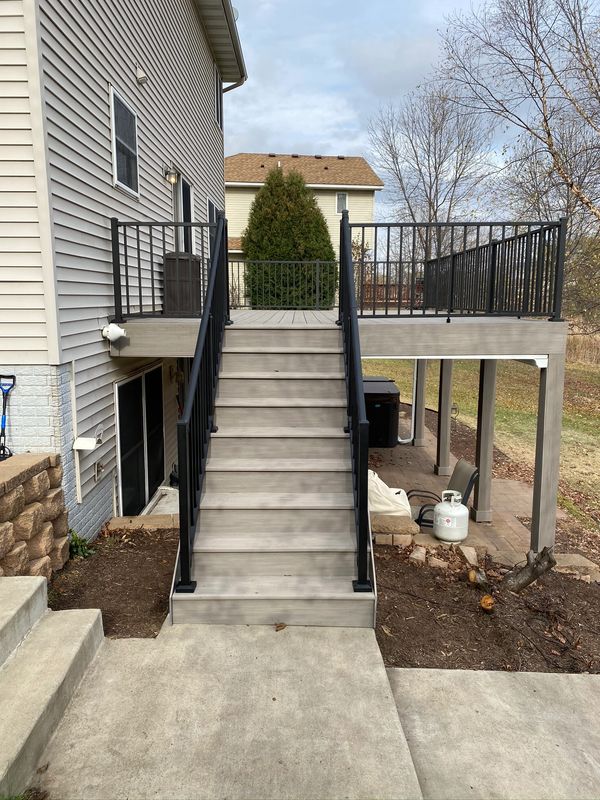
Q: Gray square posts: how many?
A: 4